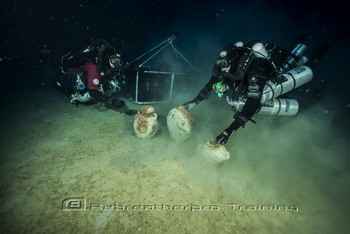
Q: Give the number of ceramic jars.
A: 3